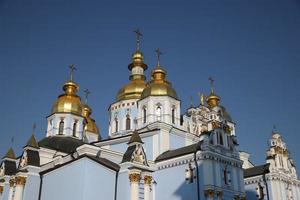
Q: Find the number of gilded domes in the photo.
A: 5